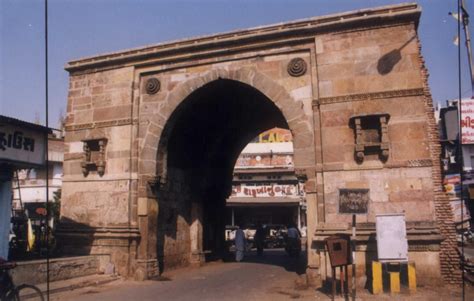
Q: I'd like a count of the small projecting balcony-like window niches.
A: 2